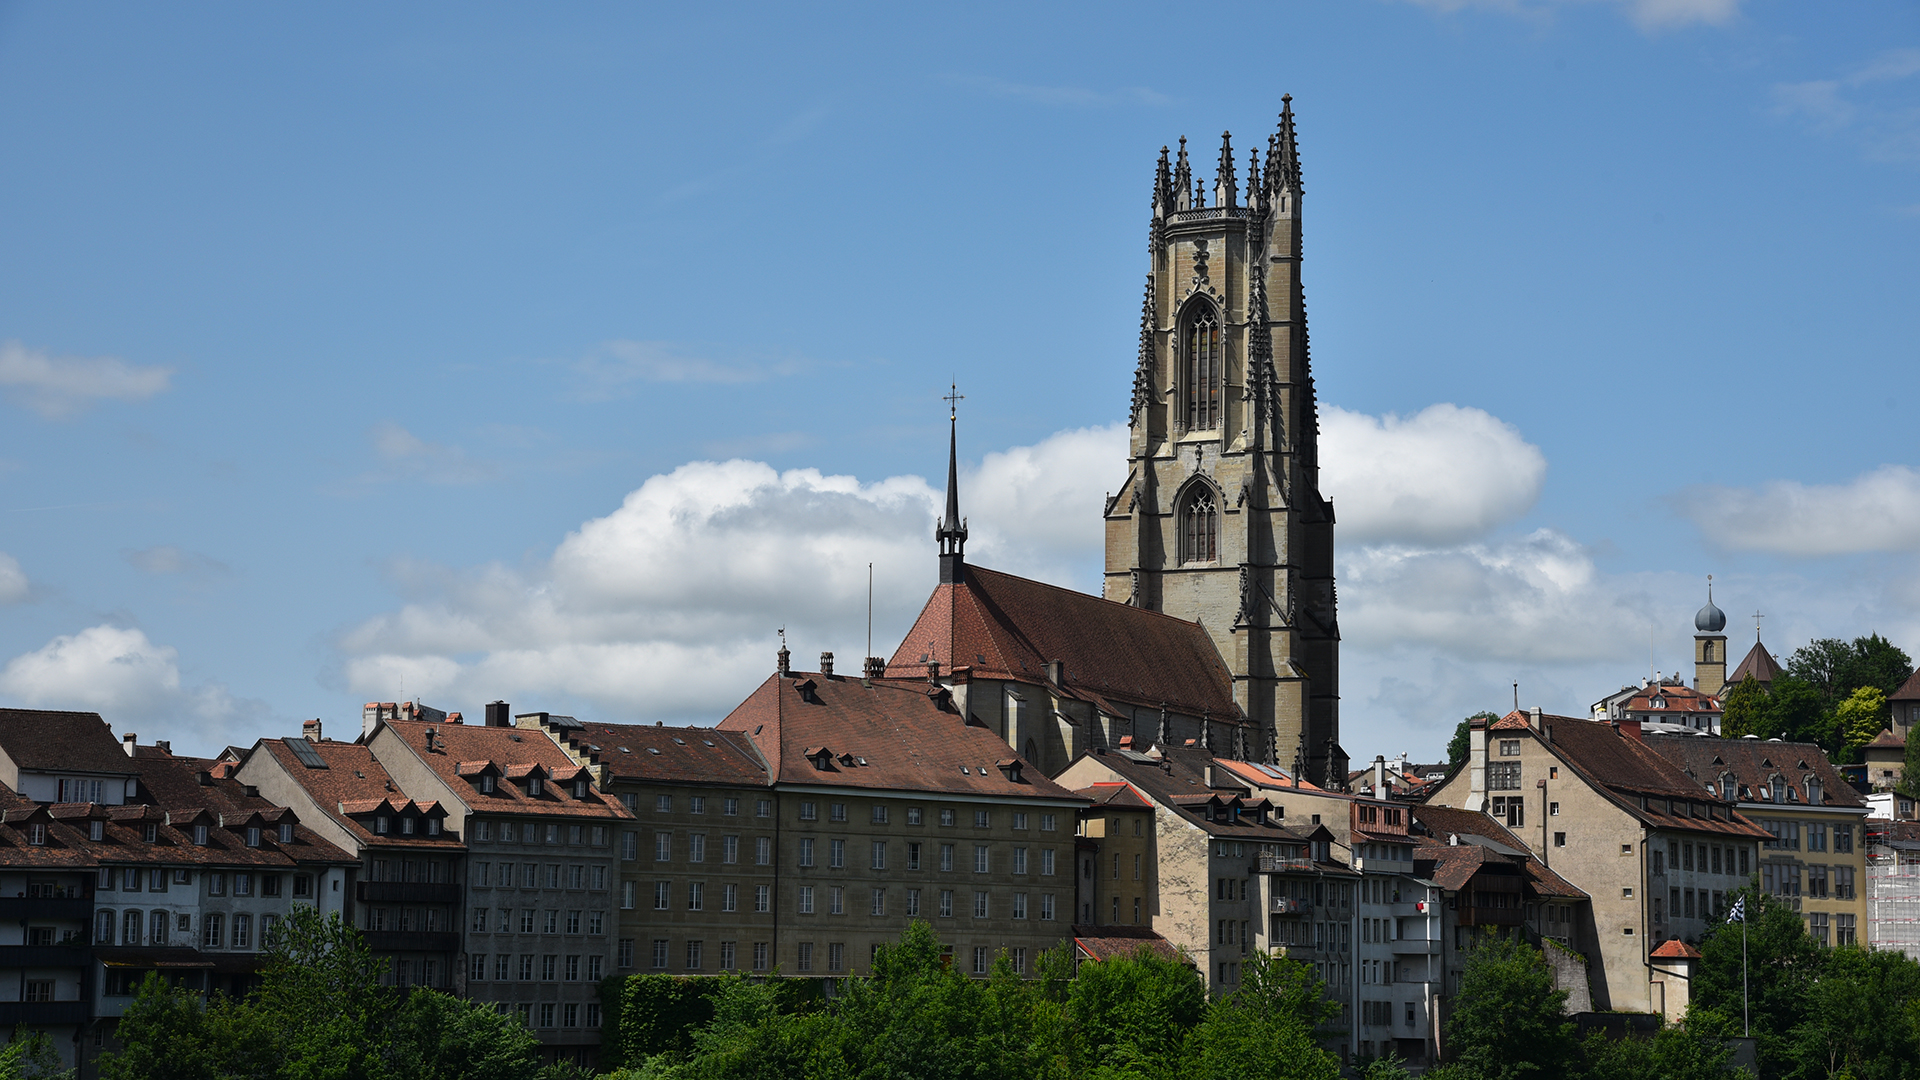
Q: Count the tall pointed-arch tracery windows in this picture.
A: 2